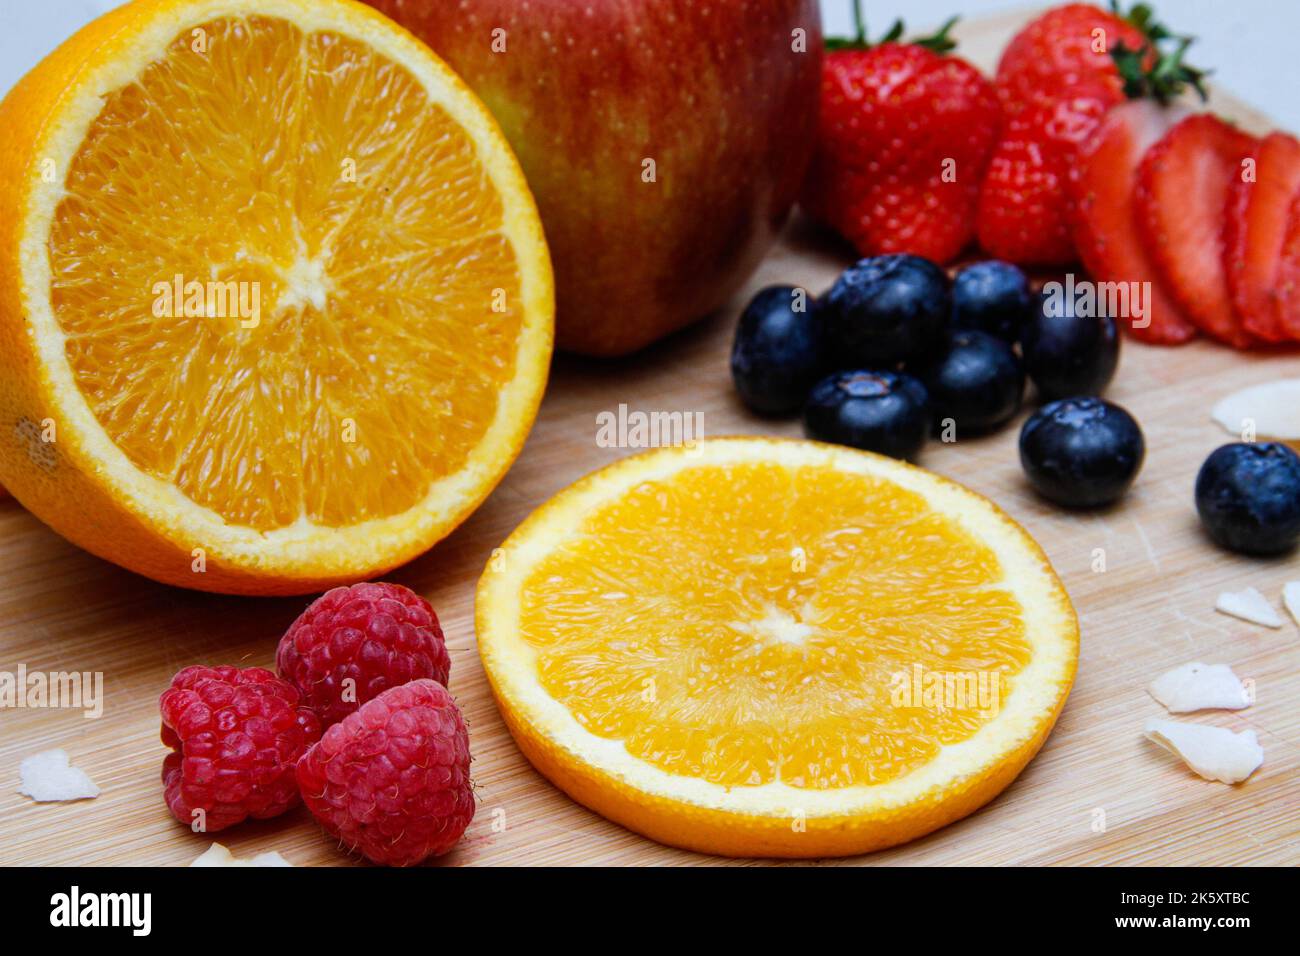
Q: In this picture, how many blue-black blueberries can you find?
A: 8